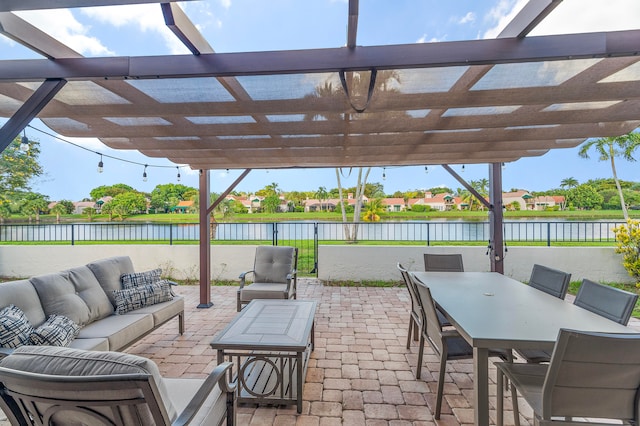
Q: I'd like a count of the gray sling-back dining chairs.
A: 6